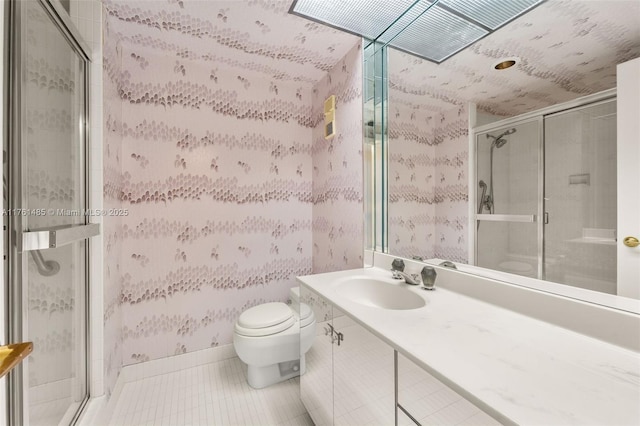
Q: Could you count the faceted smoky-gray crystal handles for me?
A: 2